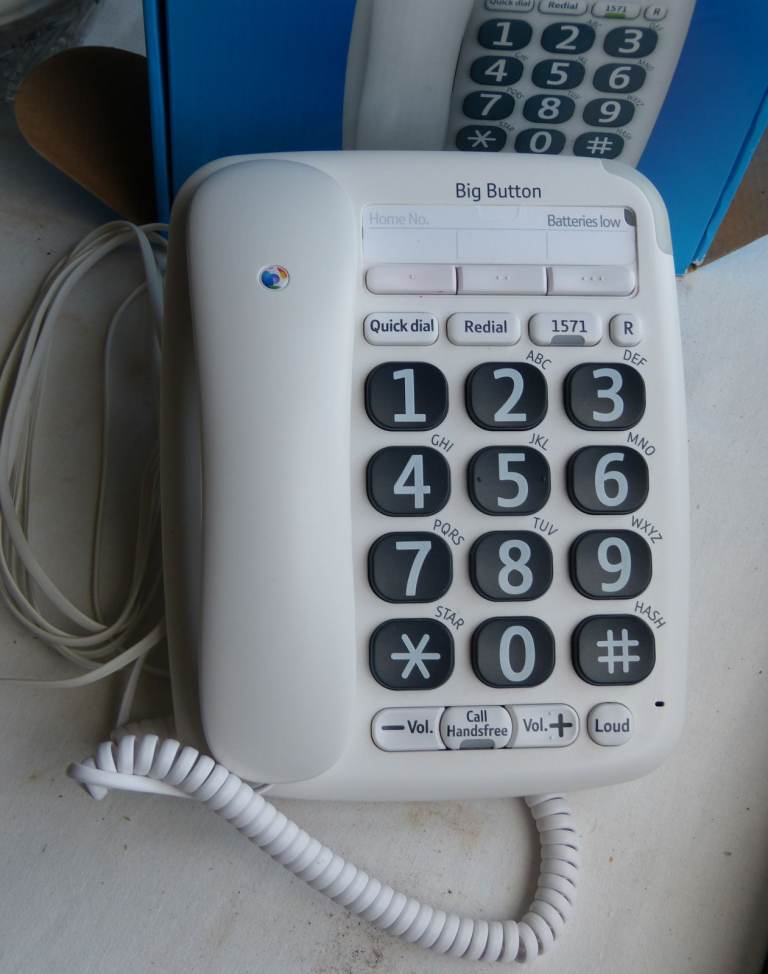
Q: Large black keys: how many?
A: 12